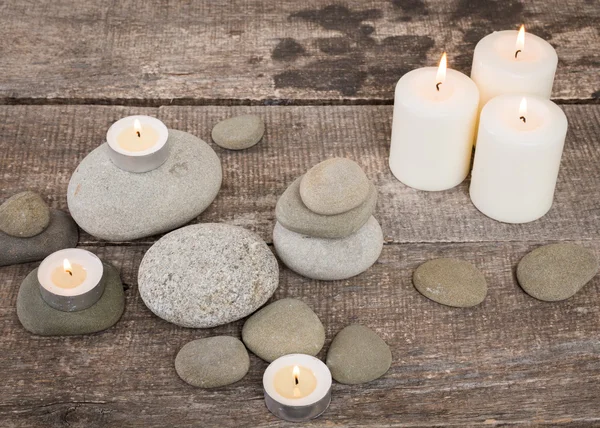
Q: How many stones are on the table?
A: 14